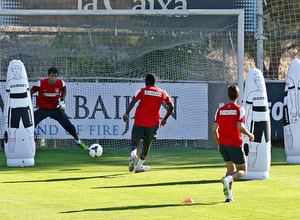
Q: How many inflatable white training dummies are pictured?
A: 3